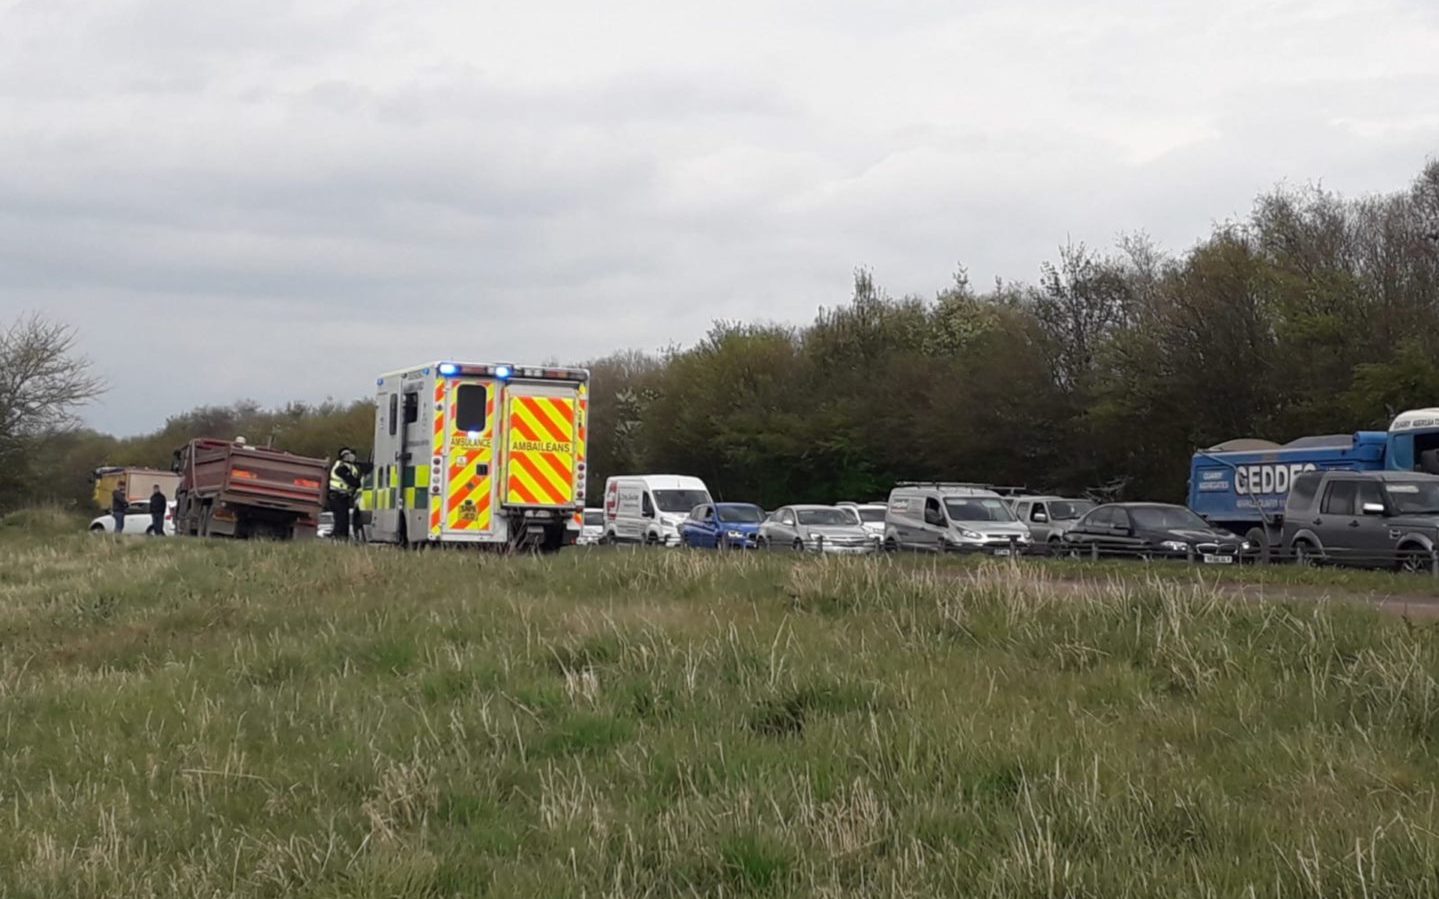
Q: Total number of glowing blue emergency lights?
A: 2